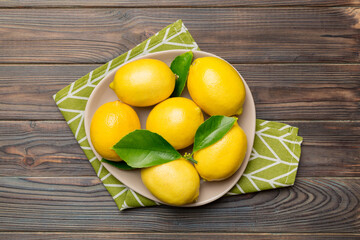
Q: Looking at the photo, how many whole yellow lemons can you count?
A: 6